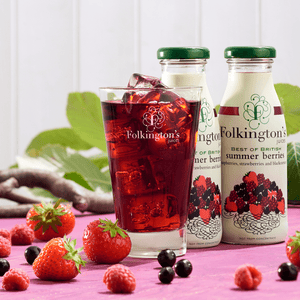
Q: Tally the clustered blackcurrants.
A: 3